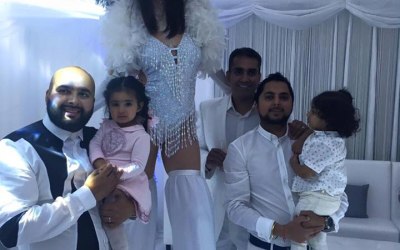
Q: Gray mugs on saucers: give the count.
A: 0